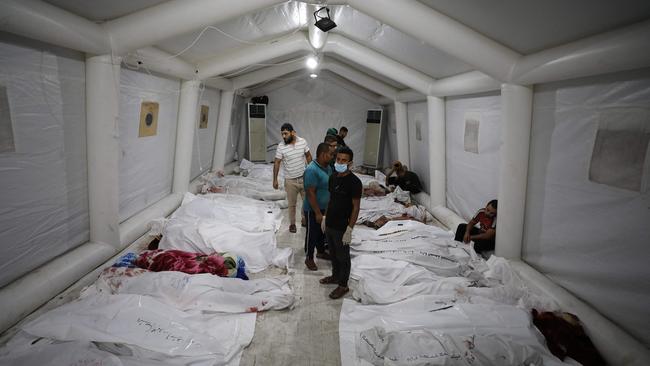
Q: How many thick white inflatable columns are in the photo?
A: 6